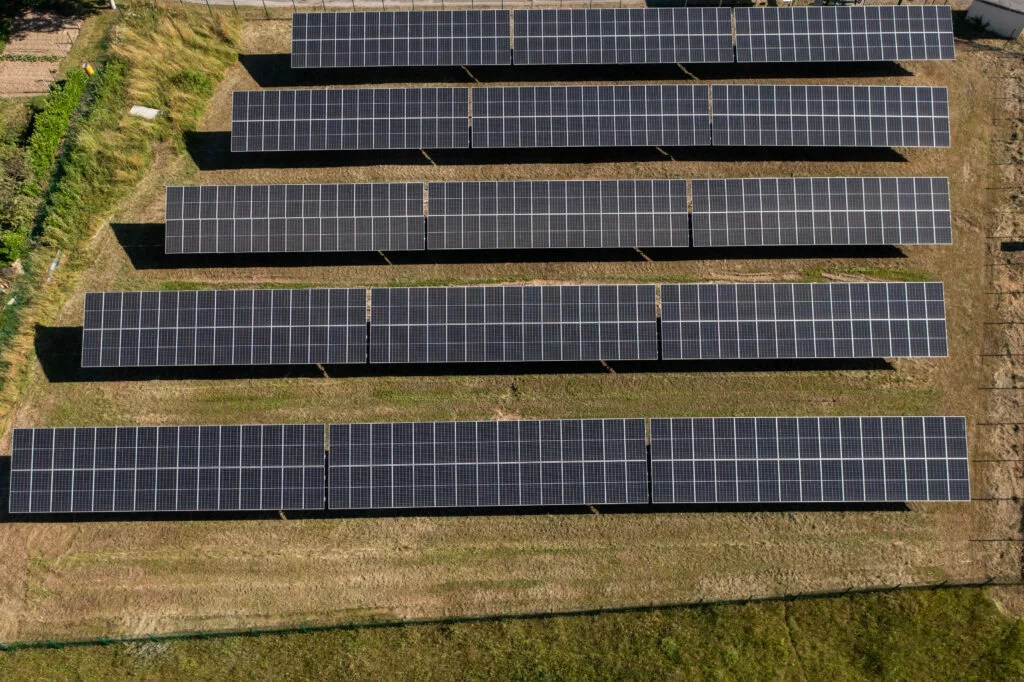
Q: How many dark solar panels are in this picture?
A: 15